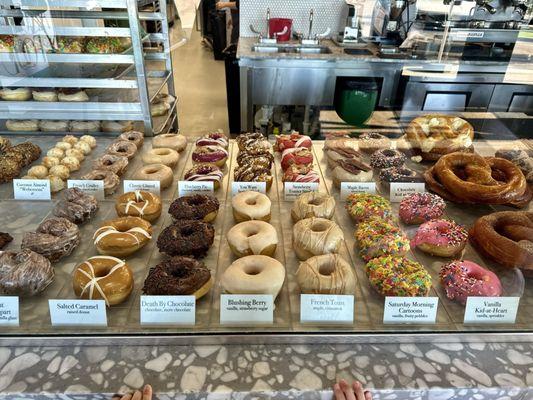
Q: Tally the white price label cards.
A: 15